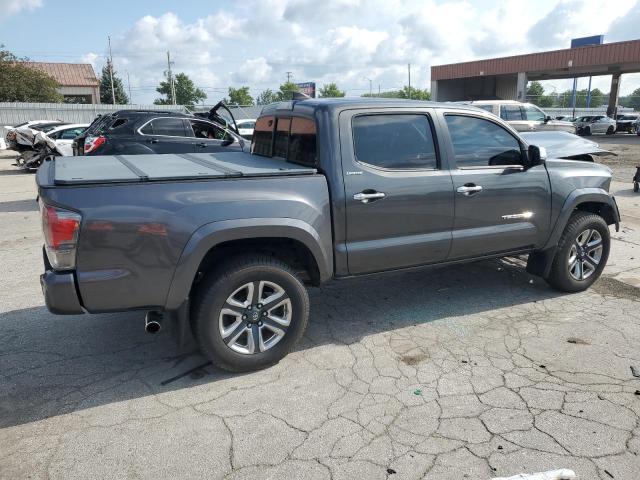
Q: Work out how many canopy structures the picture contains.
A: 1